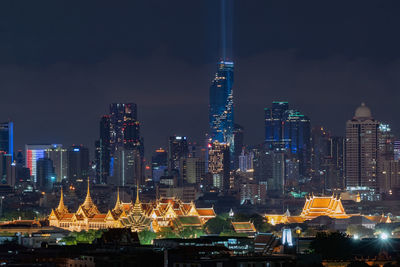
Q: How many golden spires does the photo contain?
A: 4